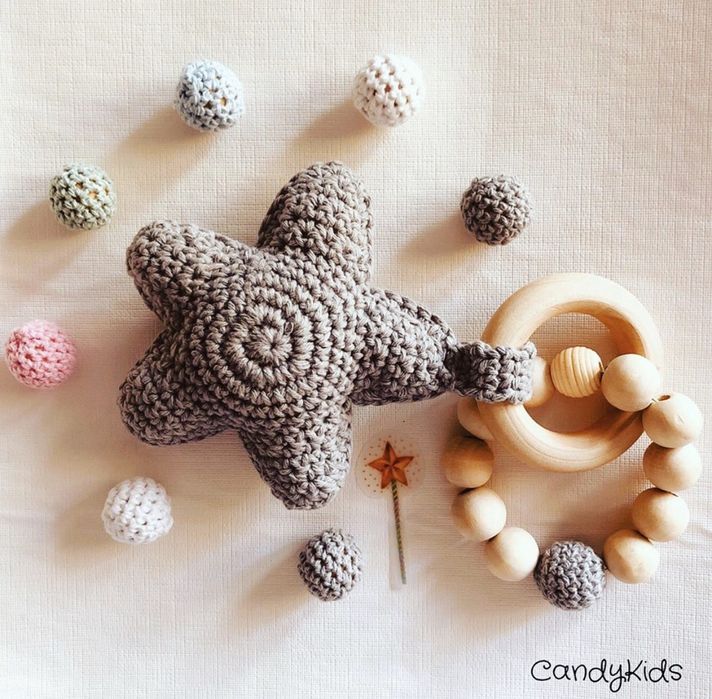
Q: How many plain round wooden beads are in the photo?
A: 10